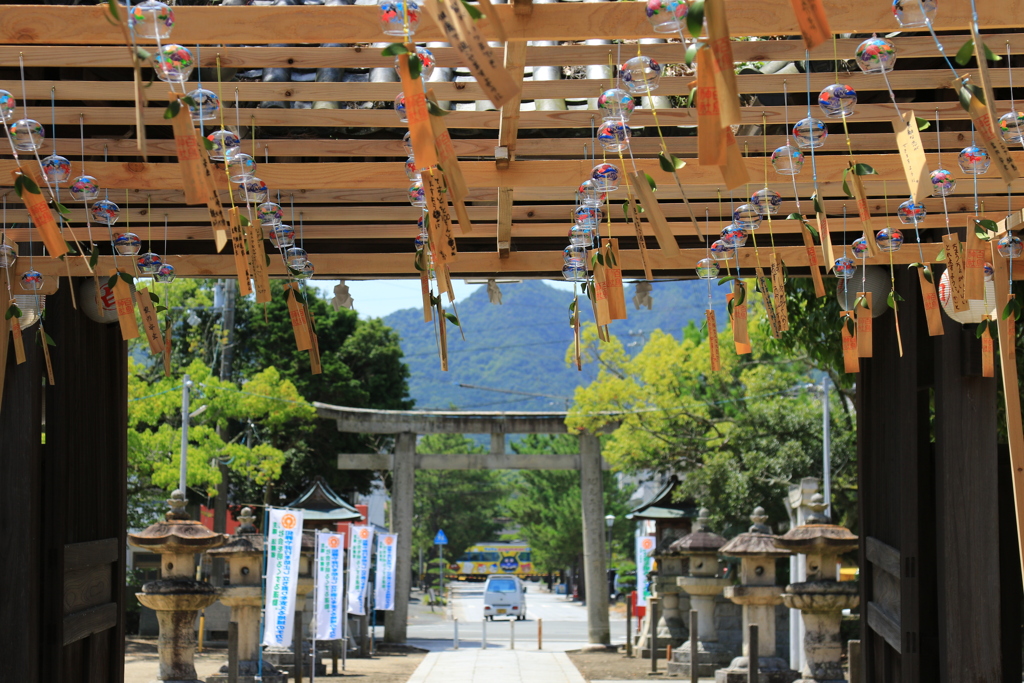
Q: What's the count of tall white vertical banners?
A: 5